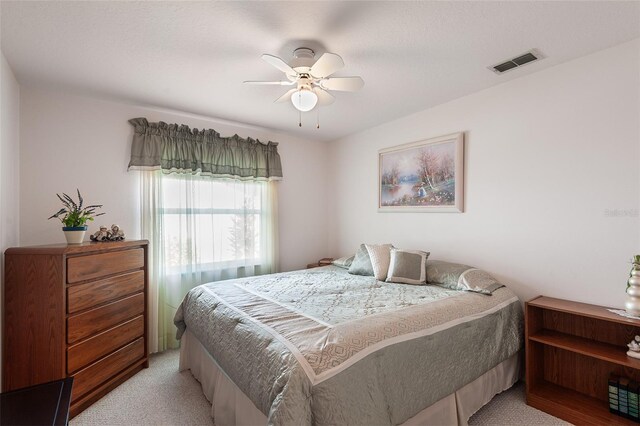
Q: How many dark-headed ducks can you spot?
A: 0